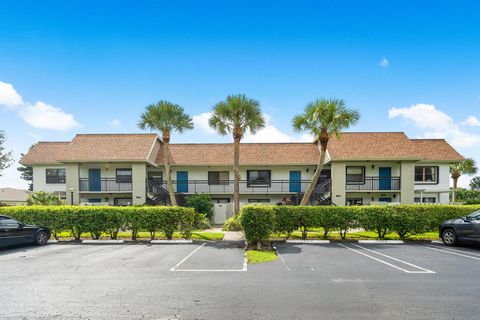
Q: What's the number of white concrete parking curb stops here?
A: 6